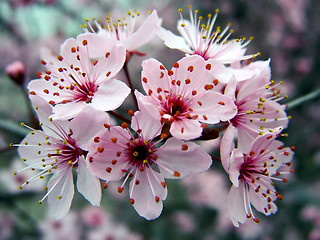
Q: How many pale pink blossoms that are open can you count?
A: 8